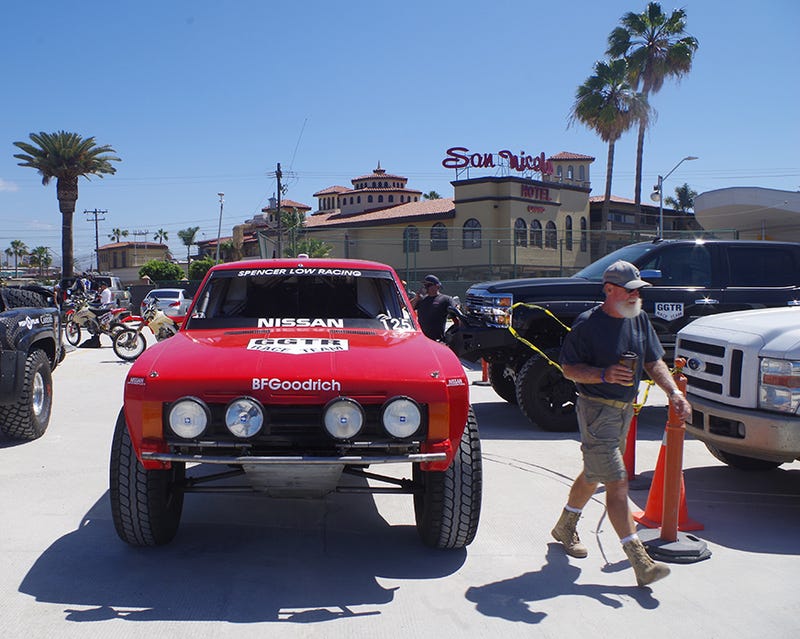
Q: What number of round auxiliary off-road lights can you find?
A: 4